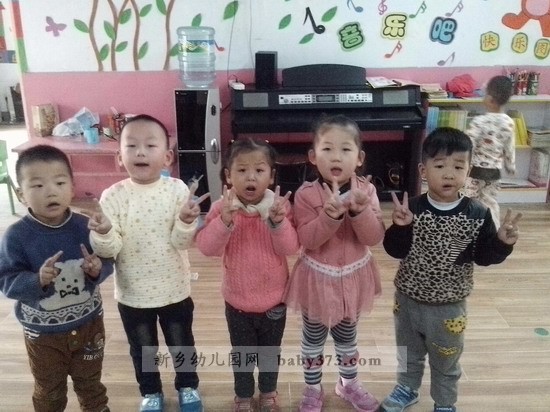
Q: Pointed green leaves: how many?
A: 14